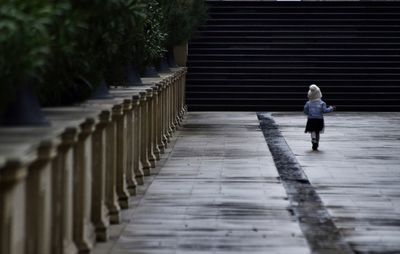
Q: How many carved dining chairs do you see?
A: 0